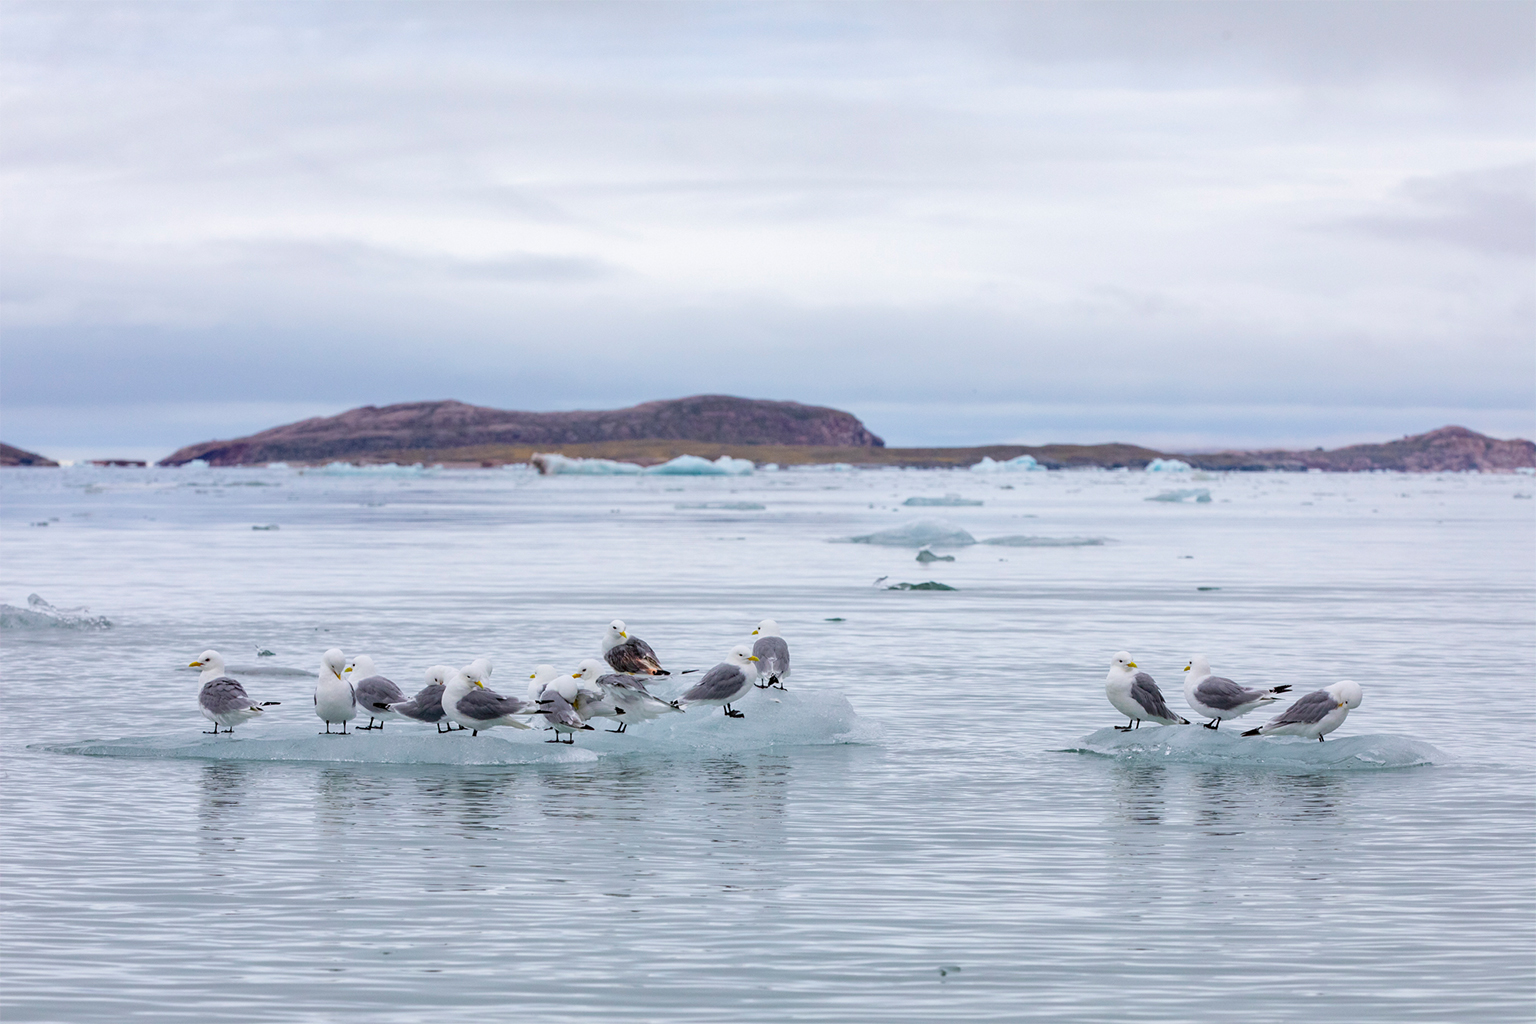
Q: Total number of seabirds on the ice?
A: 15